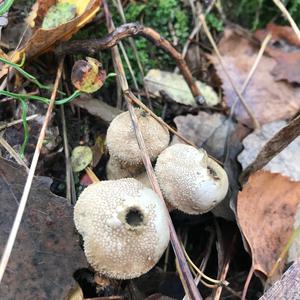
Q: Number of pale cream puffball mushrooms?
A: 3